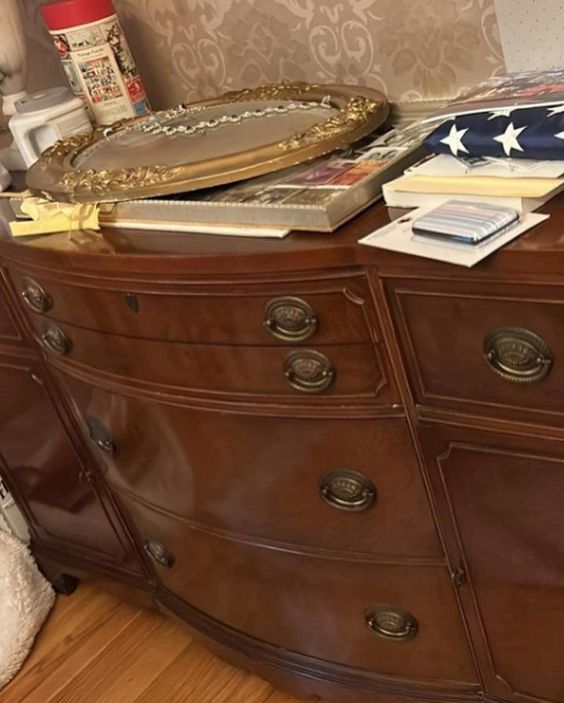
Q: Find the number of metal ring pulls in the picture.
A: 9